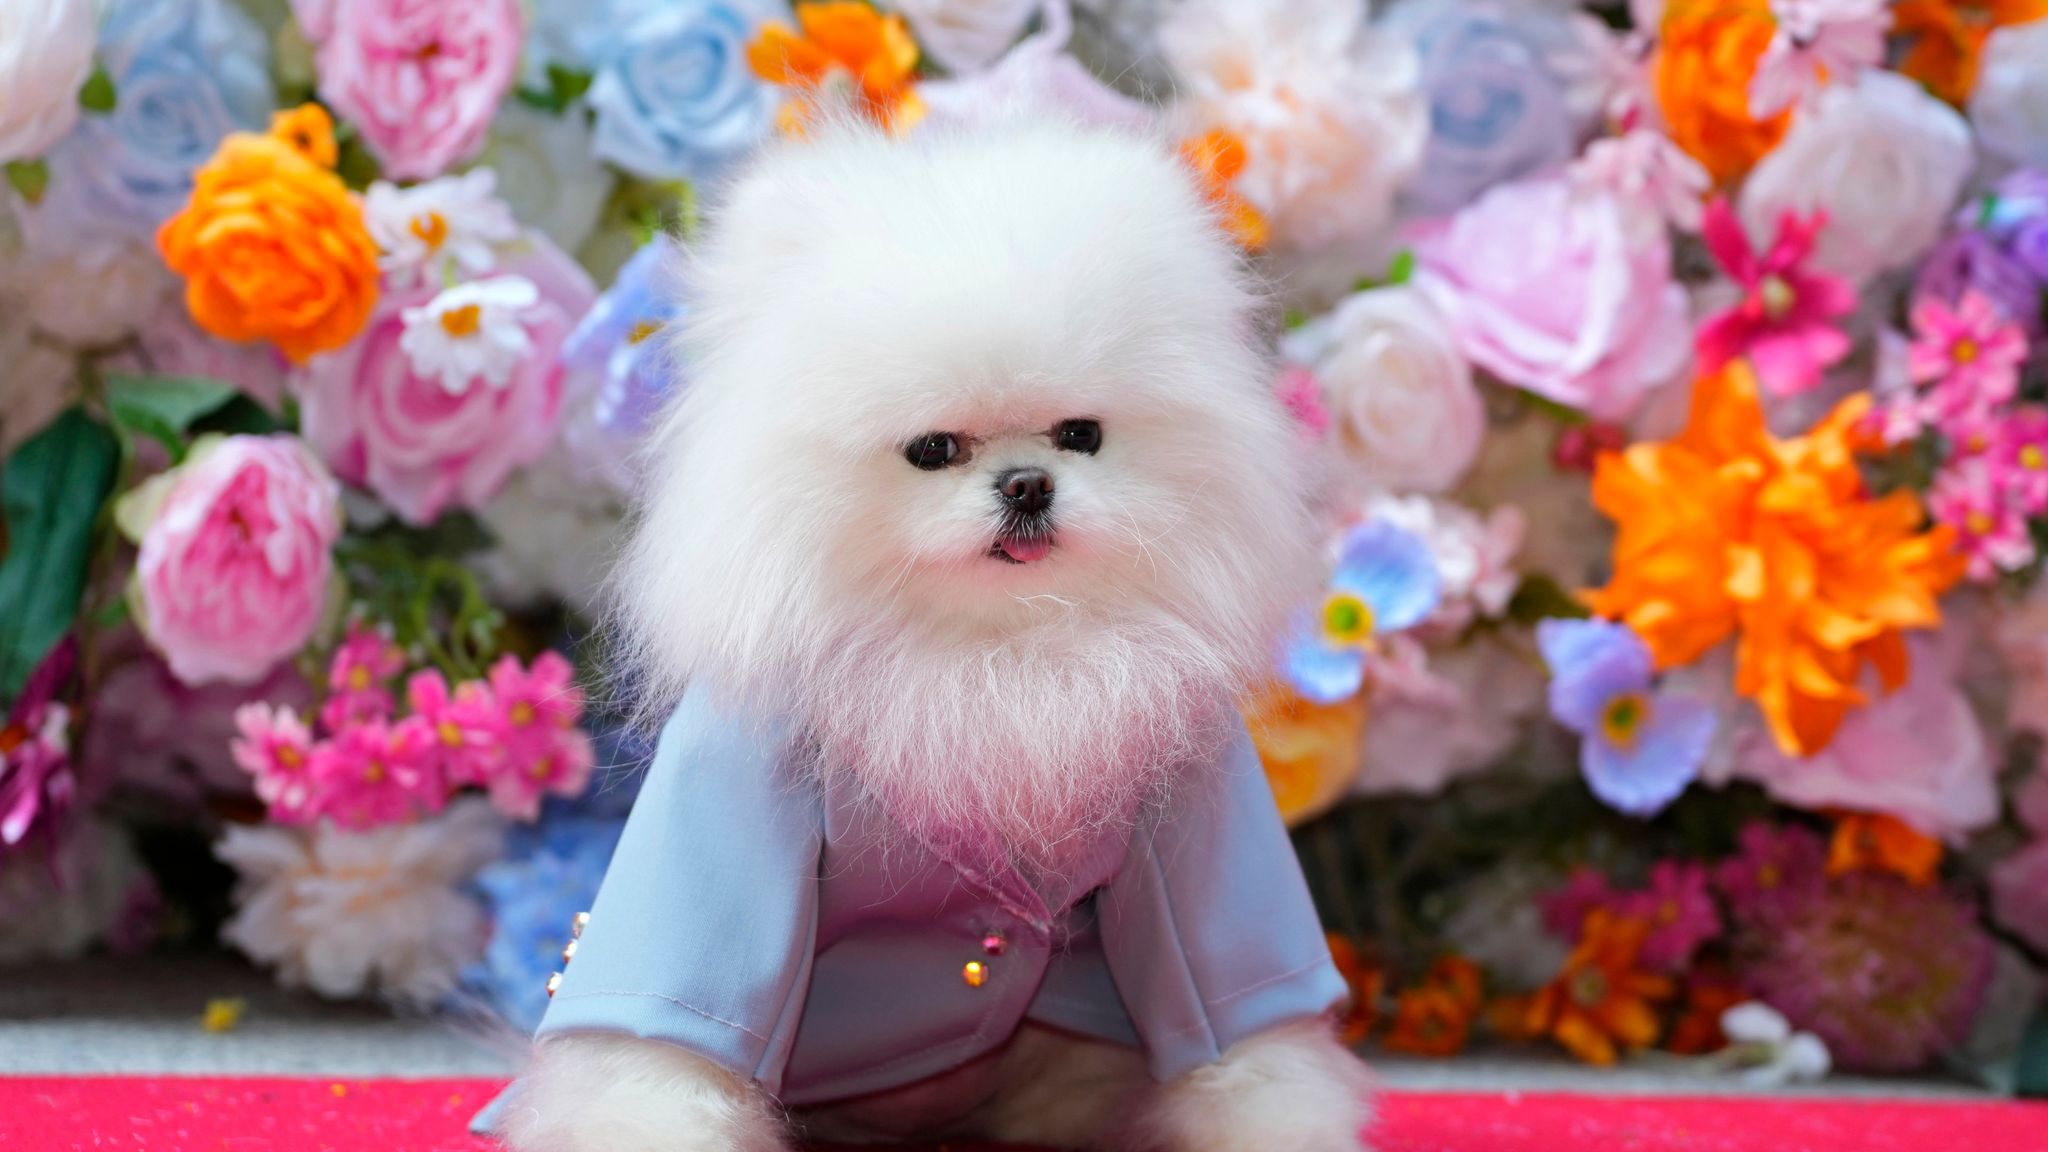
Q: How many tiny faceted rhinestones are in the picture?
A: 5